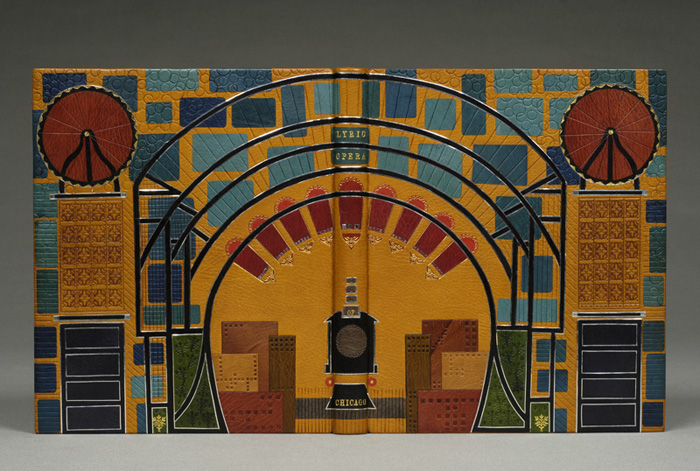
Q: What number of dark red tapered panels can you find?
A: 9